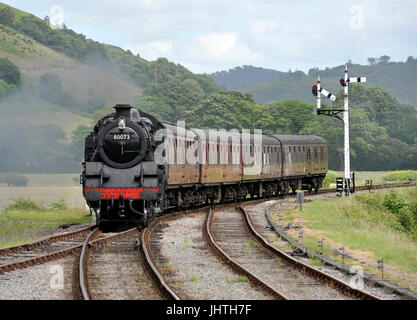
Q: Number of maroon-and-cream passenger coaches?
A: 4